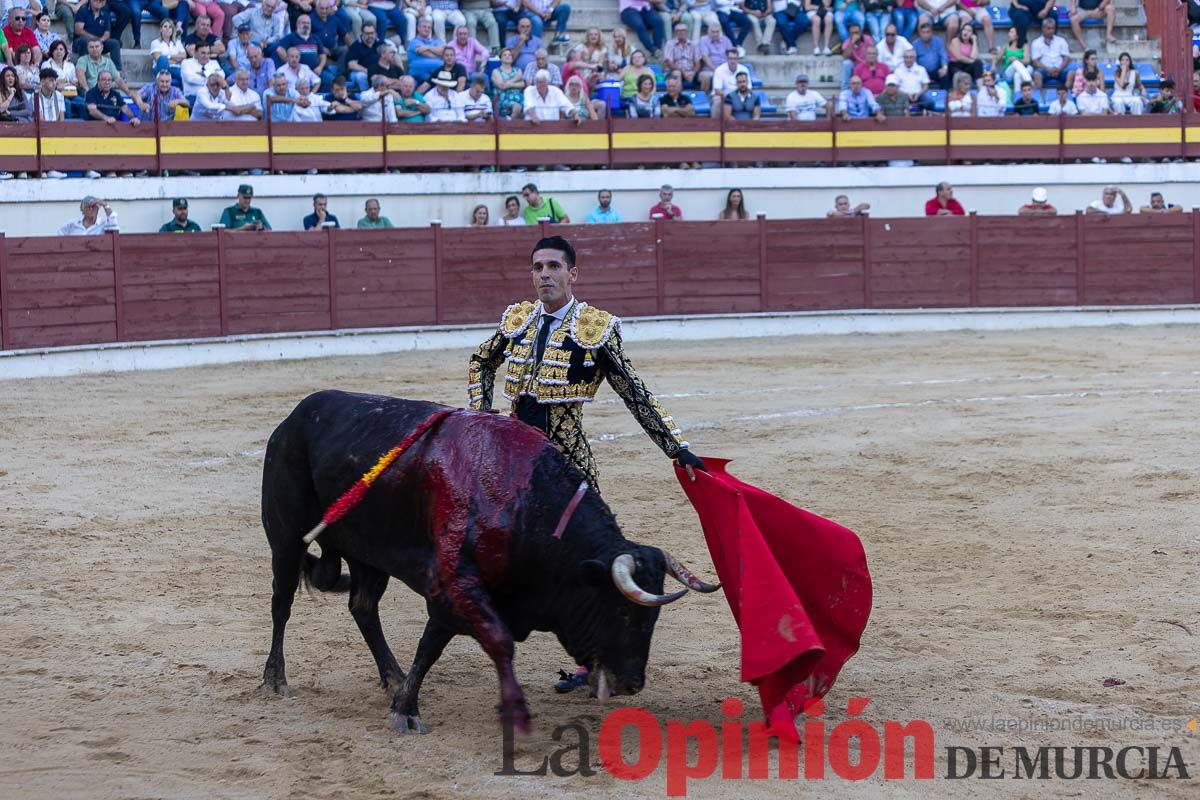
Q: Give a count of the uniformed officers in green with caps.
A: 2